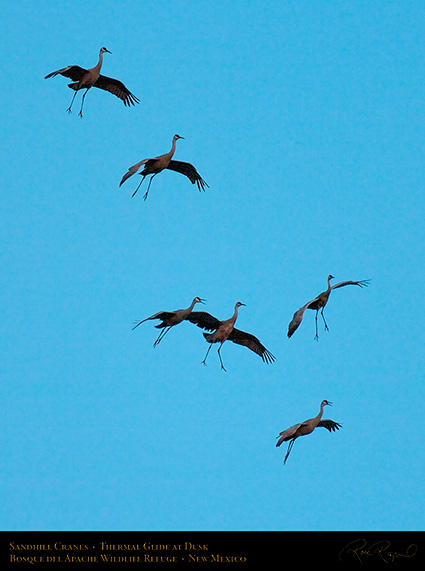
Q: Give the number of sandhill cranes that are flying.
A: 6